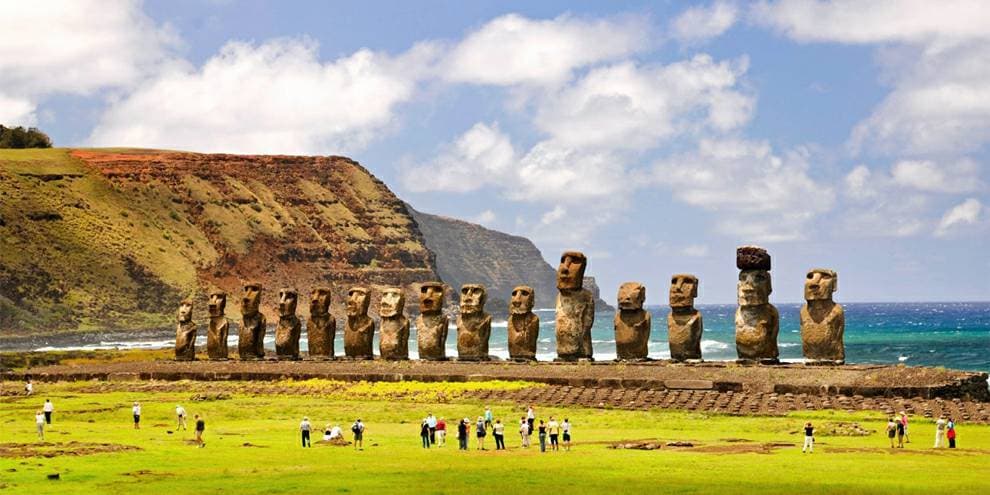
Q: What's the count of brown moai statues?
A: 15